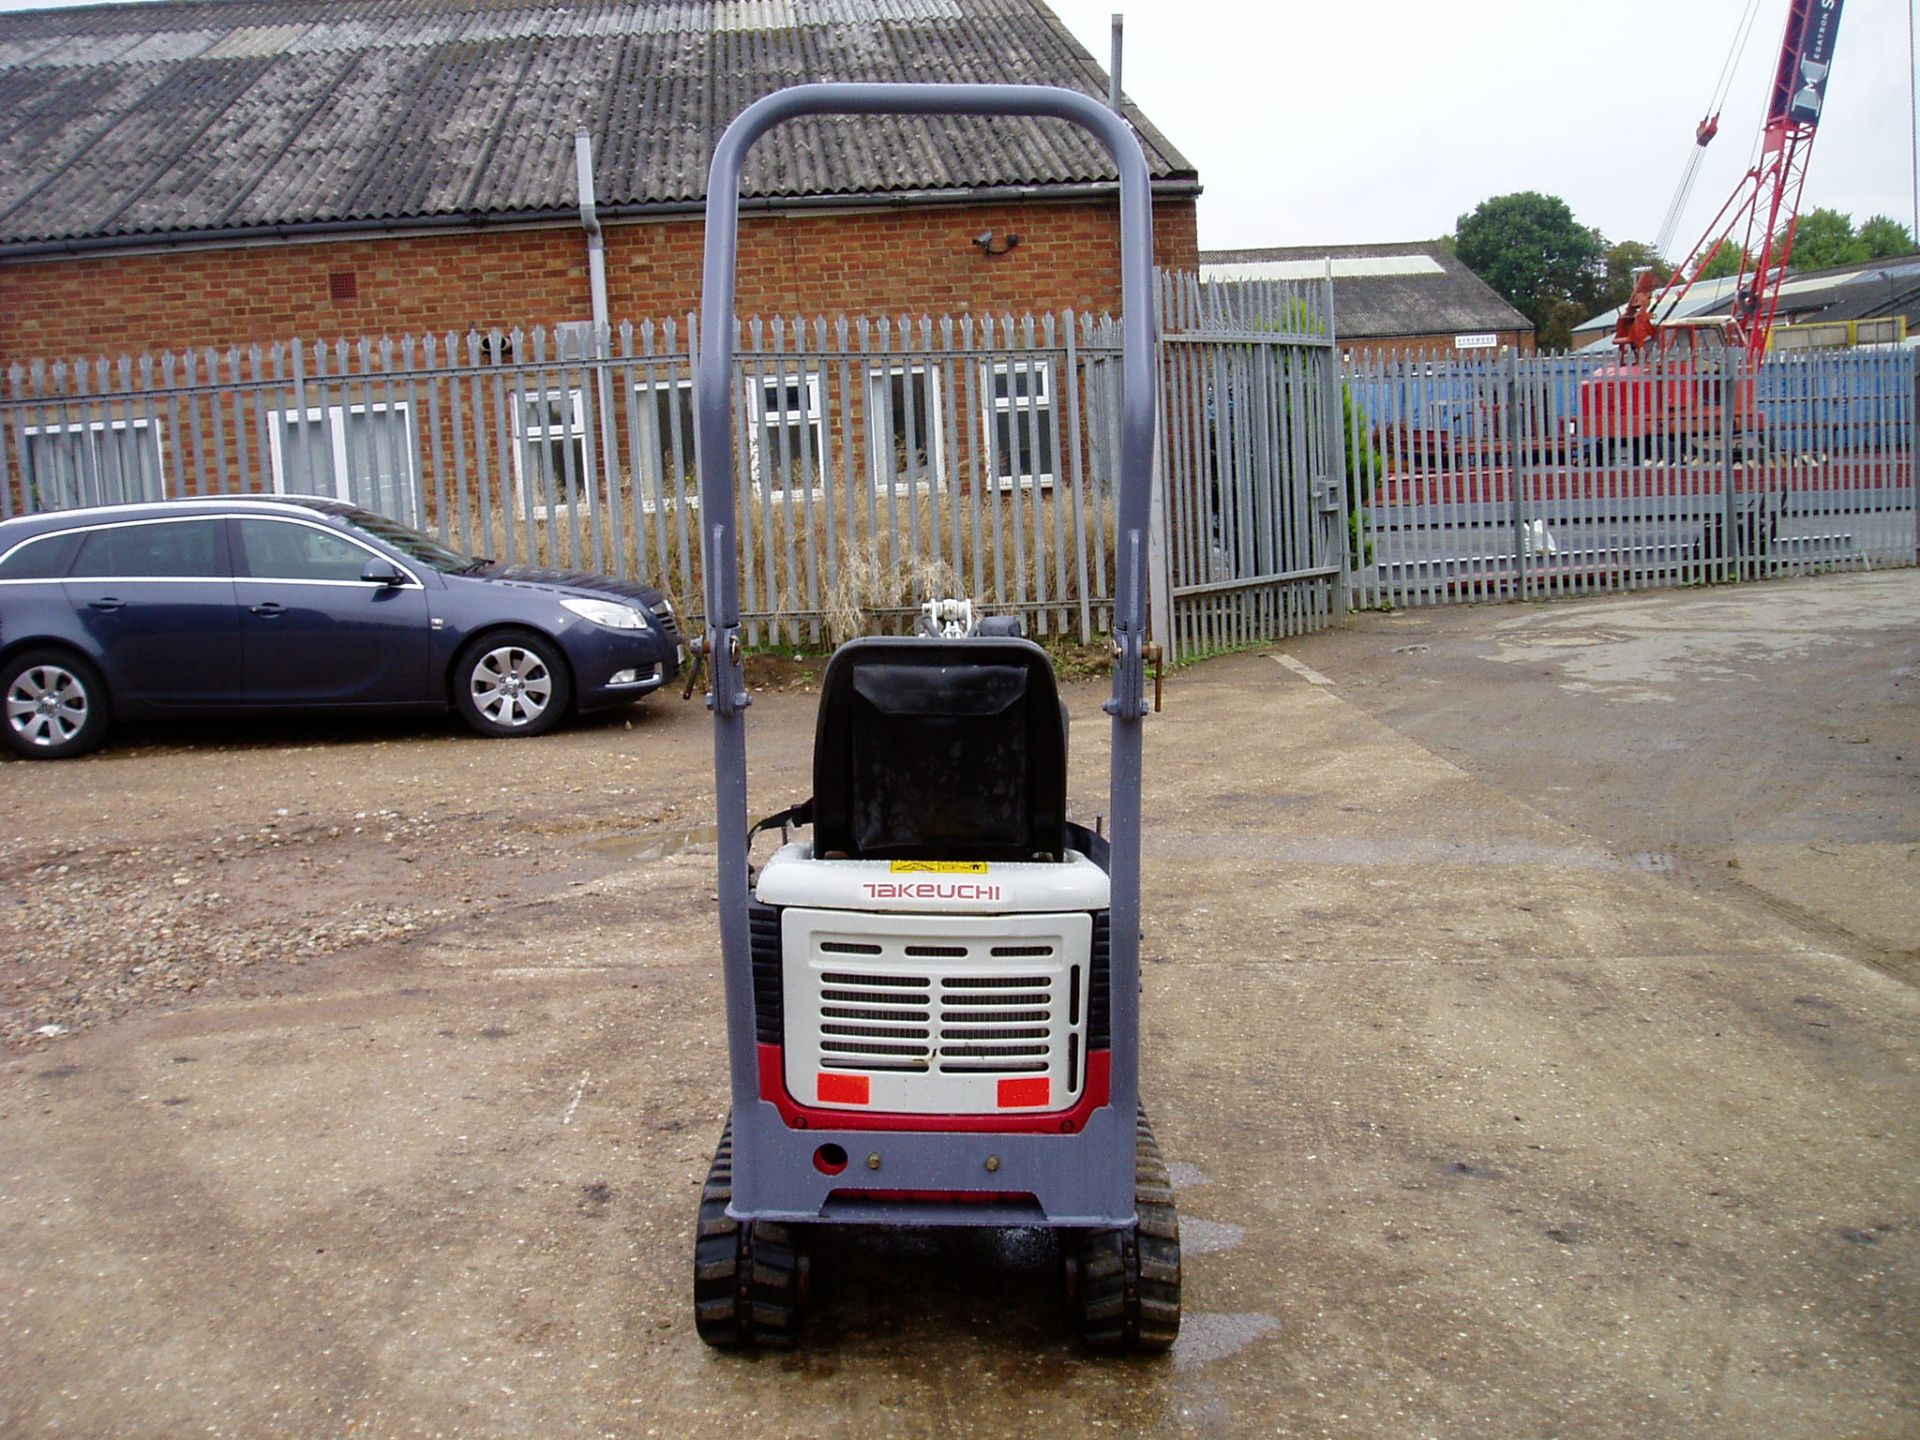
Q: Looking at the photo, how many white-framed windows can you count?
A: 7